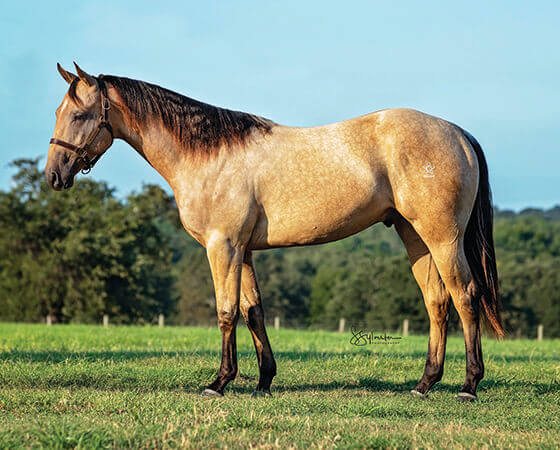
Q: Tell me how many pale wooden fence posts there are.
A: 7